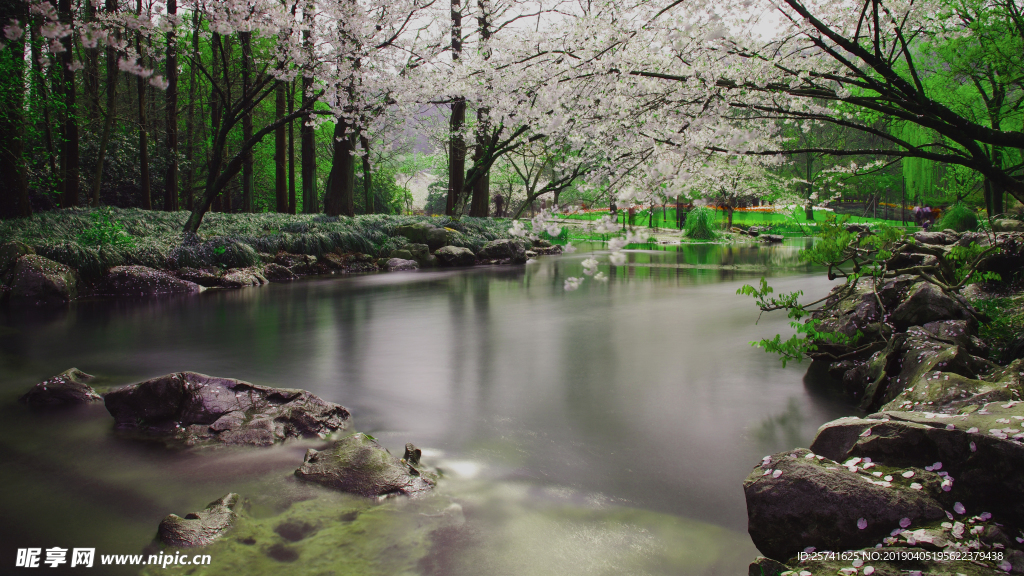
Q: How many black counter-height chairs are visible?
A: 0